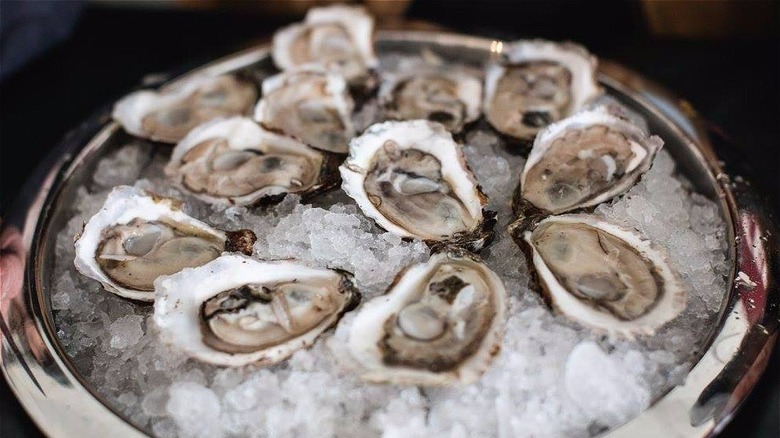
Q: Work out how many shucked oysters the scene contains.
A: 12